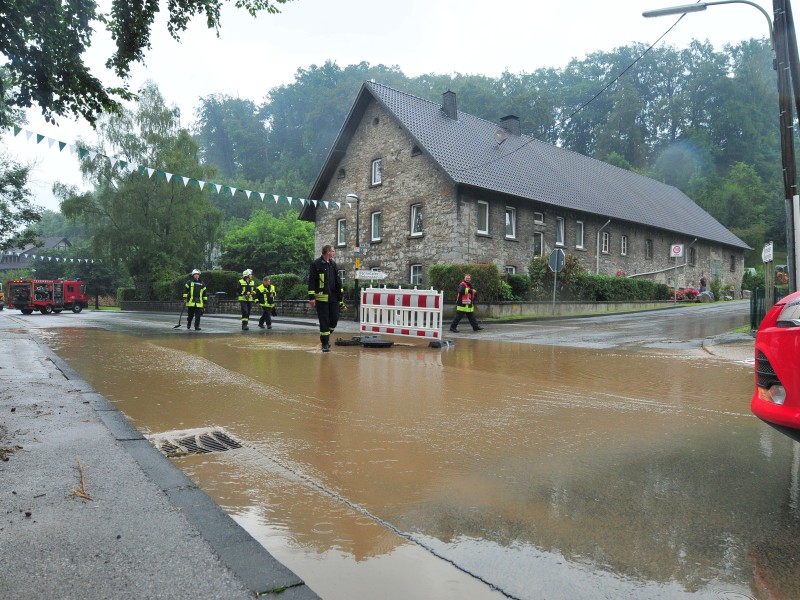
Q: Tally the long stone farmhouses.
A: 1